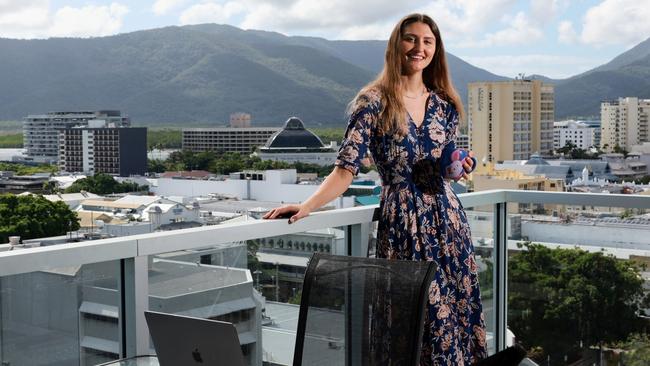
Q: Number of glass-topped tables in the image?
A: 1